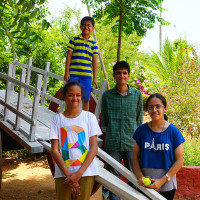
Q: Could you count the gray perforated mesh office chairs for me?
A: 0